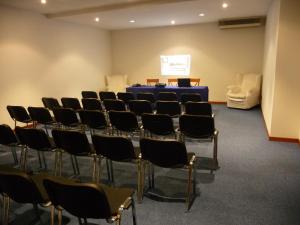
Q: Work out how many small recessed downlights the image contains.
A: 6